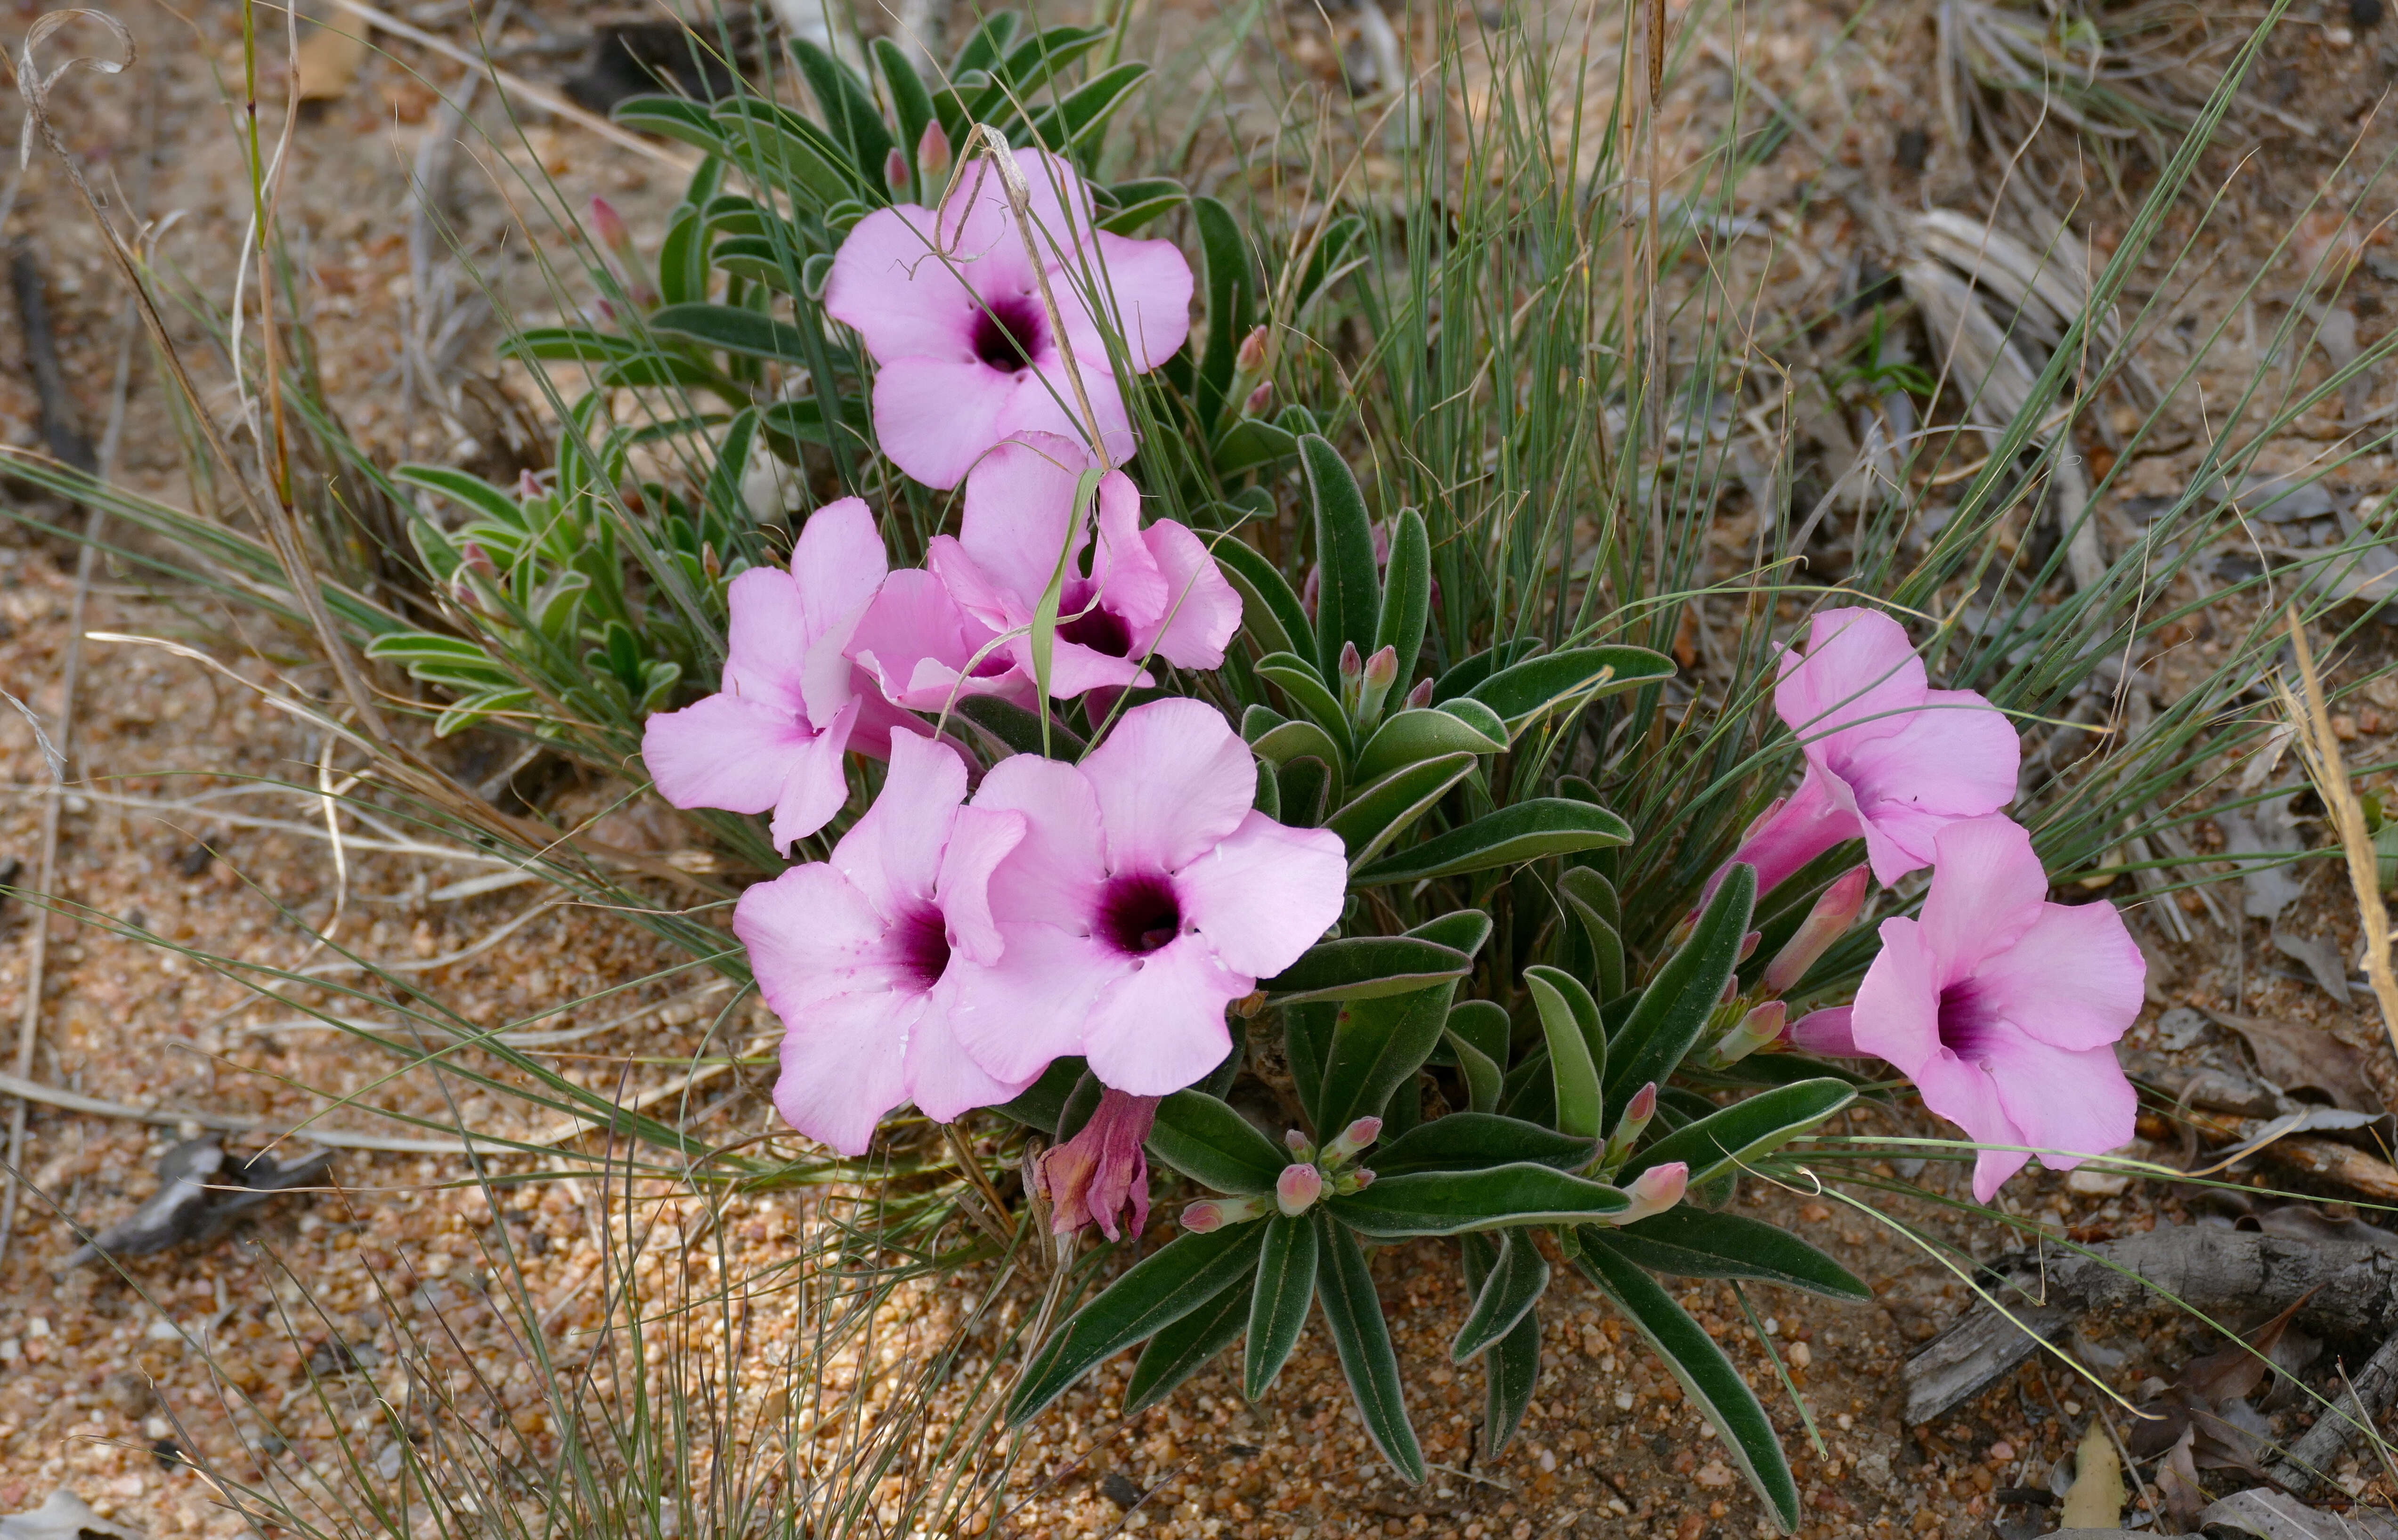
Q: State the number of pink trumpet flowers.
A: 8